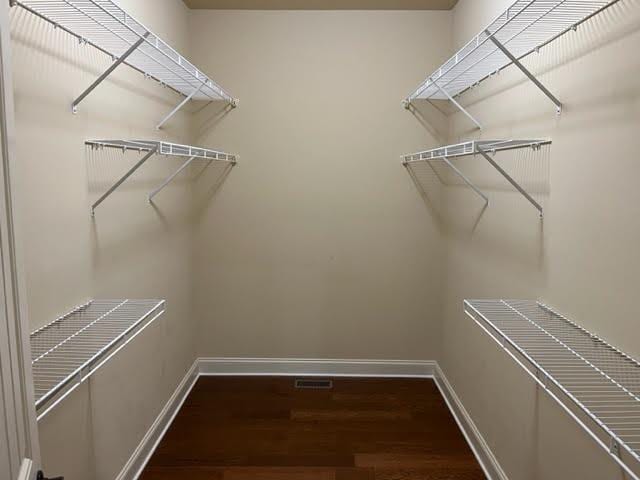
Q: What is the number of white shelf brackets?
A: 8